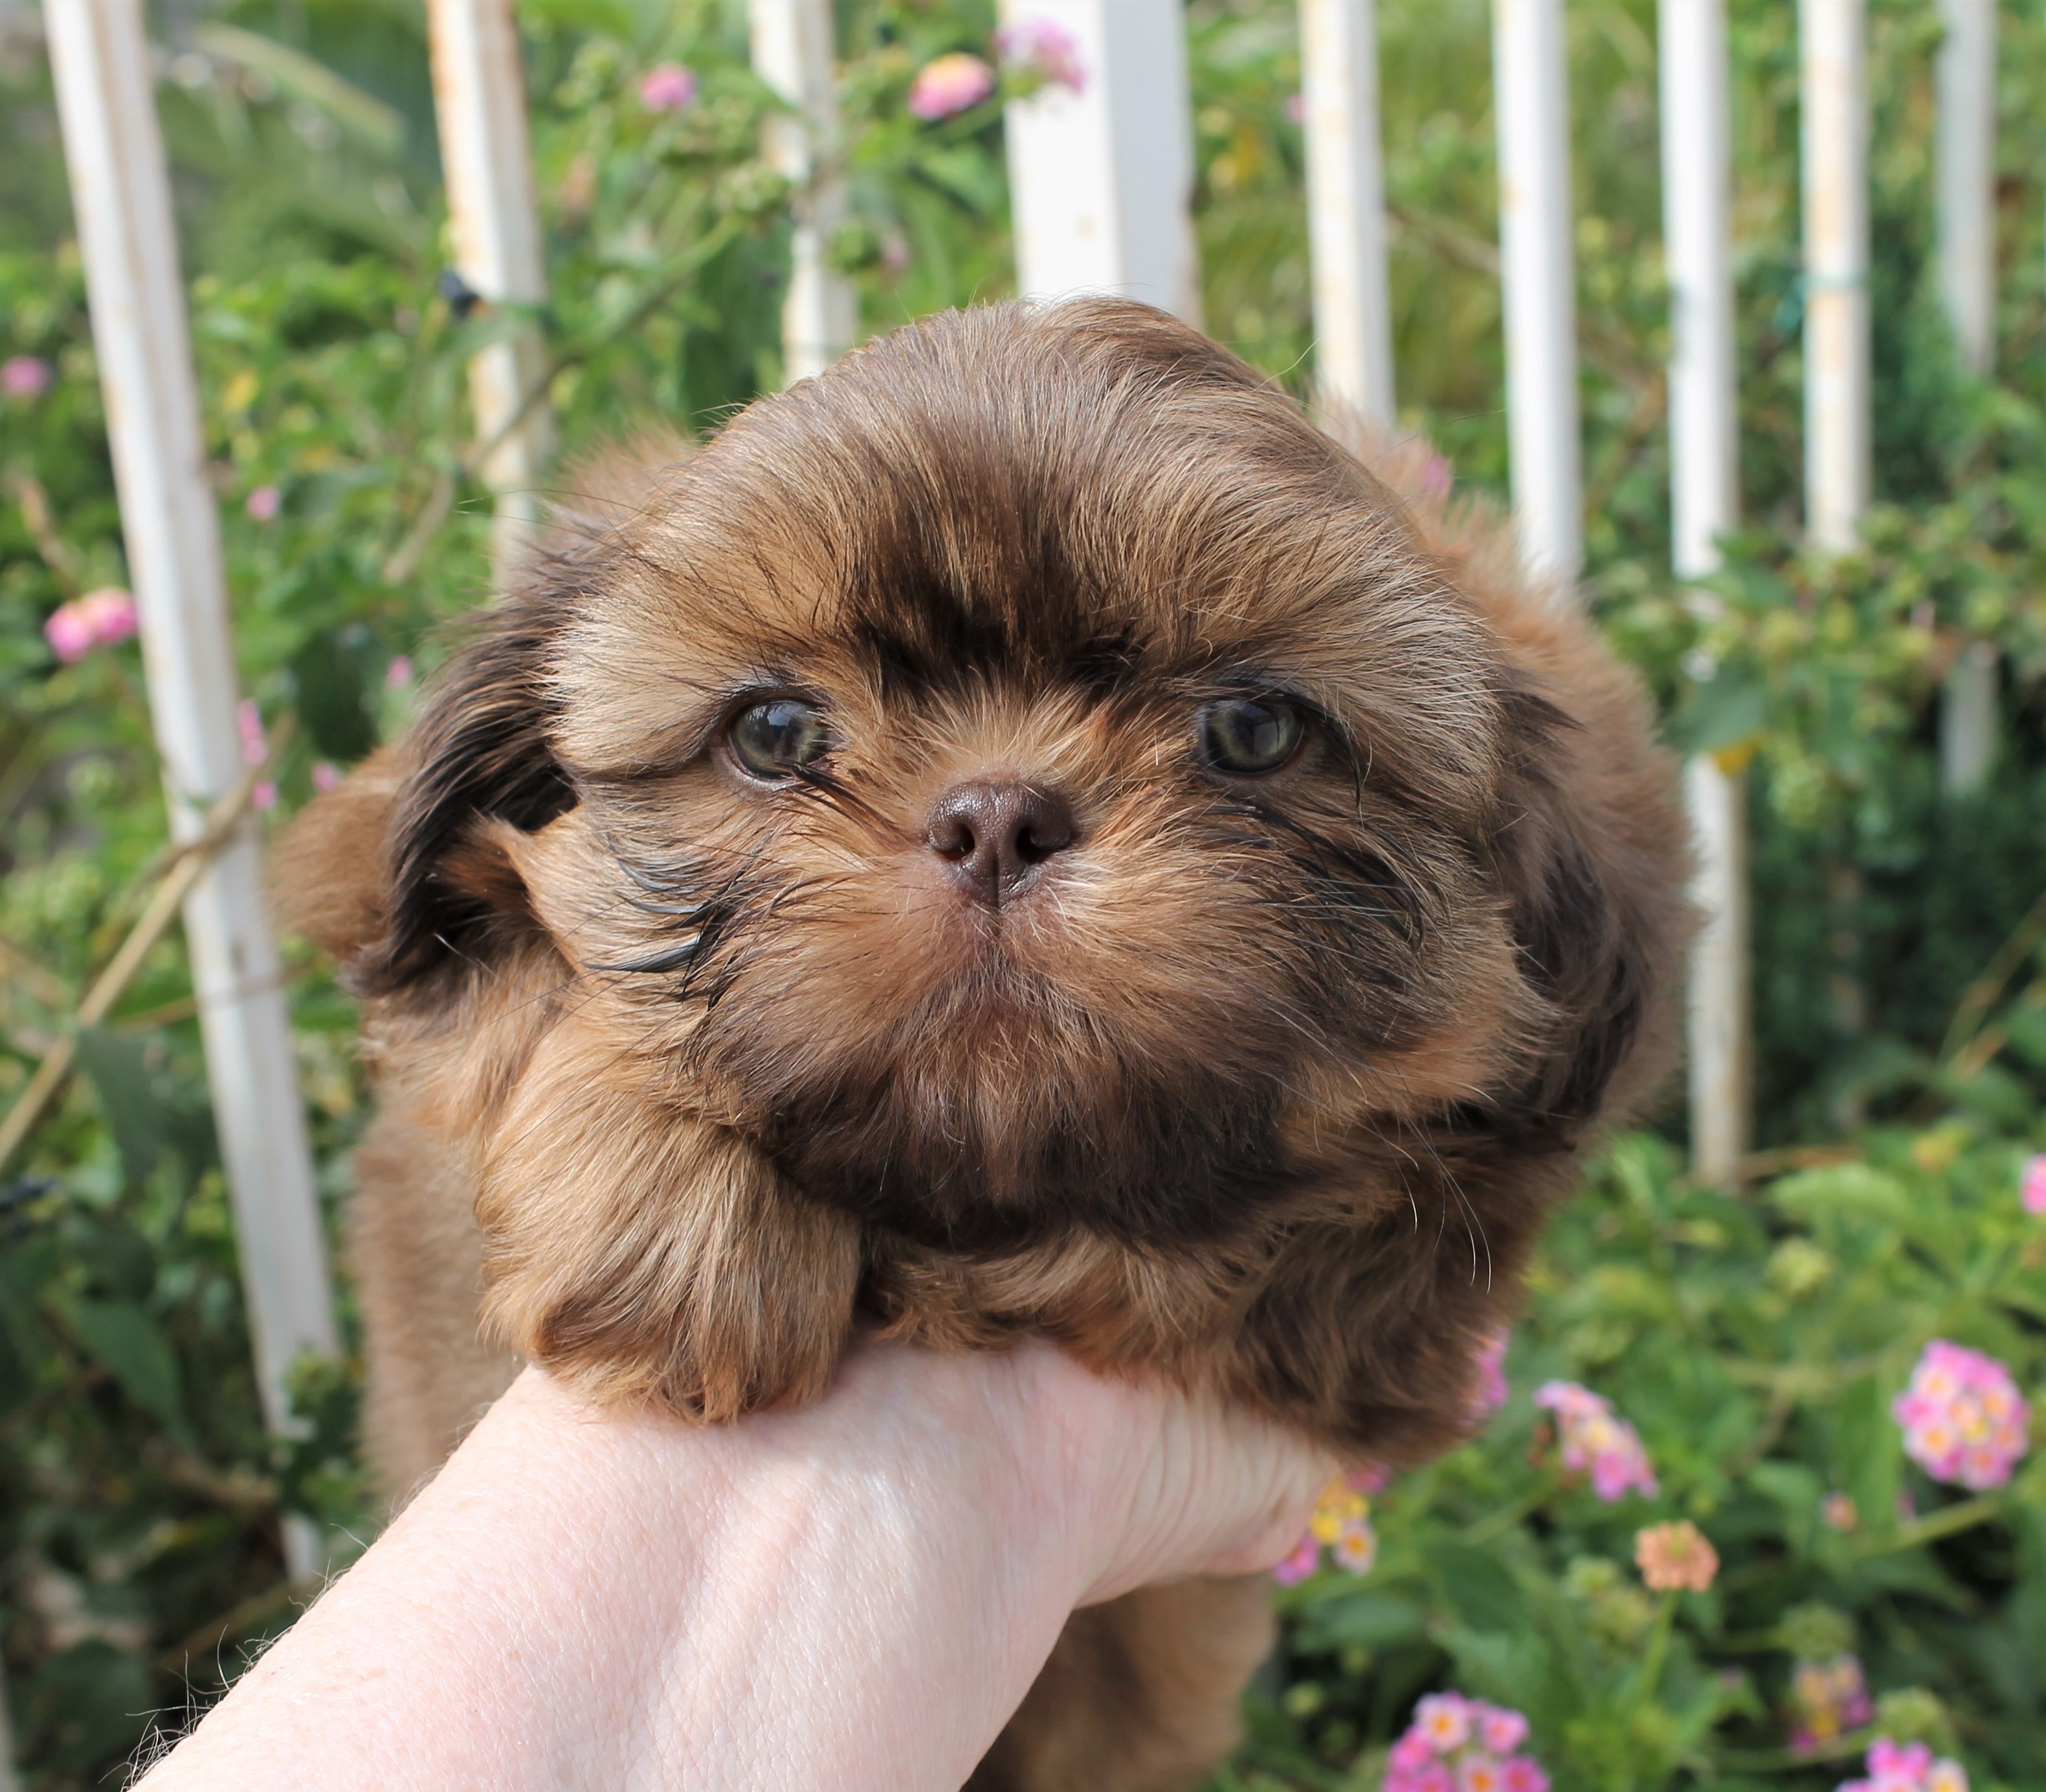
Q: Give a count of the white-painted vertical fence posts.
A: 9